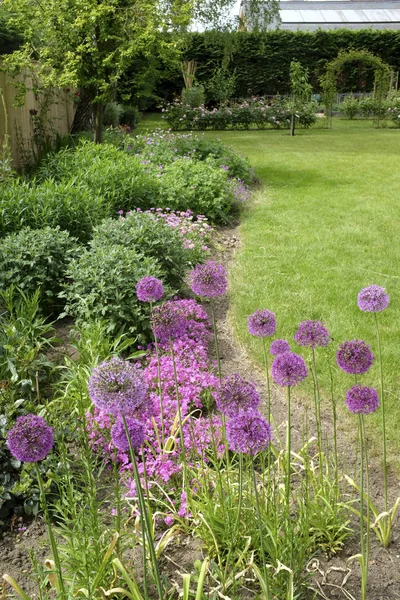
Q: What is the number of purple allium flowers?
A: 15